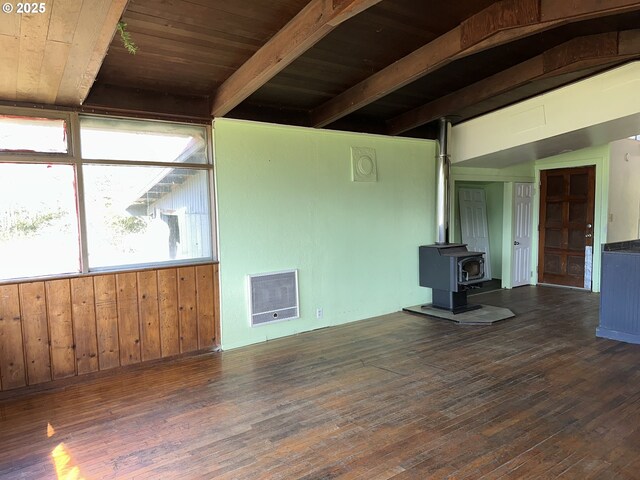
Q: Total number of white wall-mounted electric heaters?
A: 1